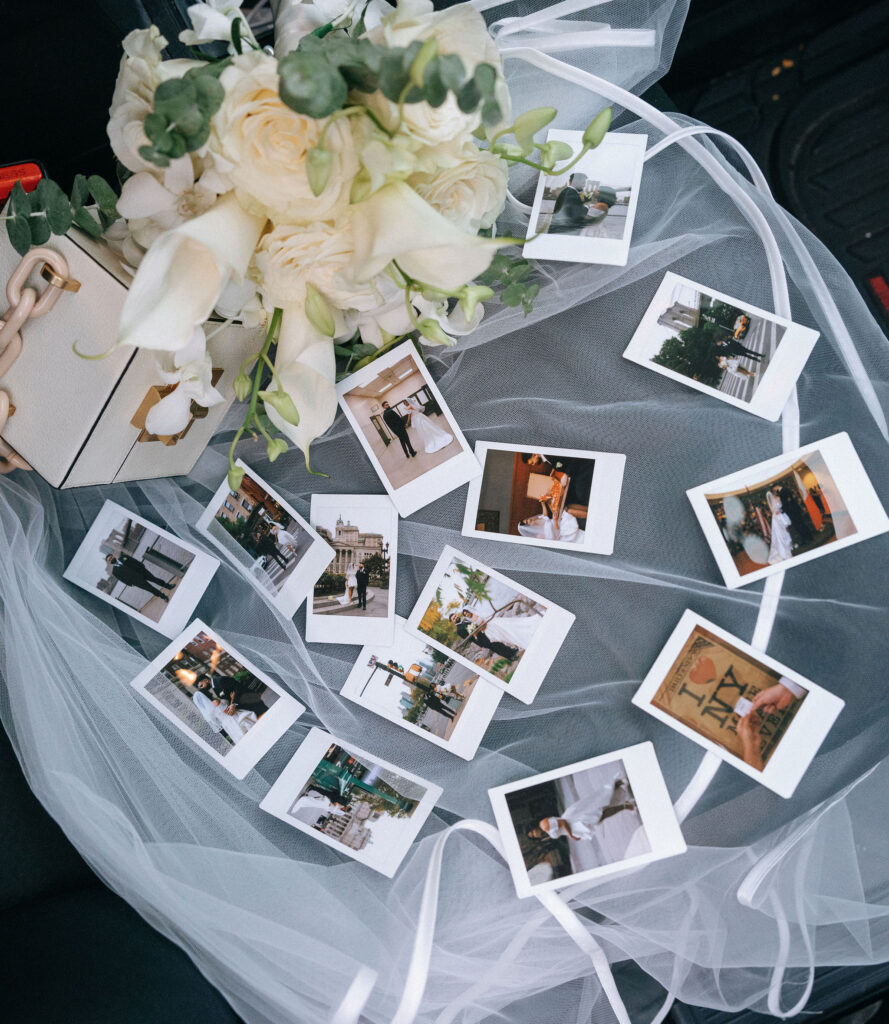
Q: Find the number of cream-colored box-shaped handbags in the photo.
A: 1